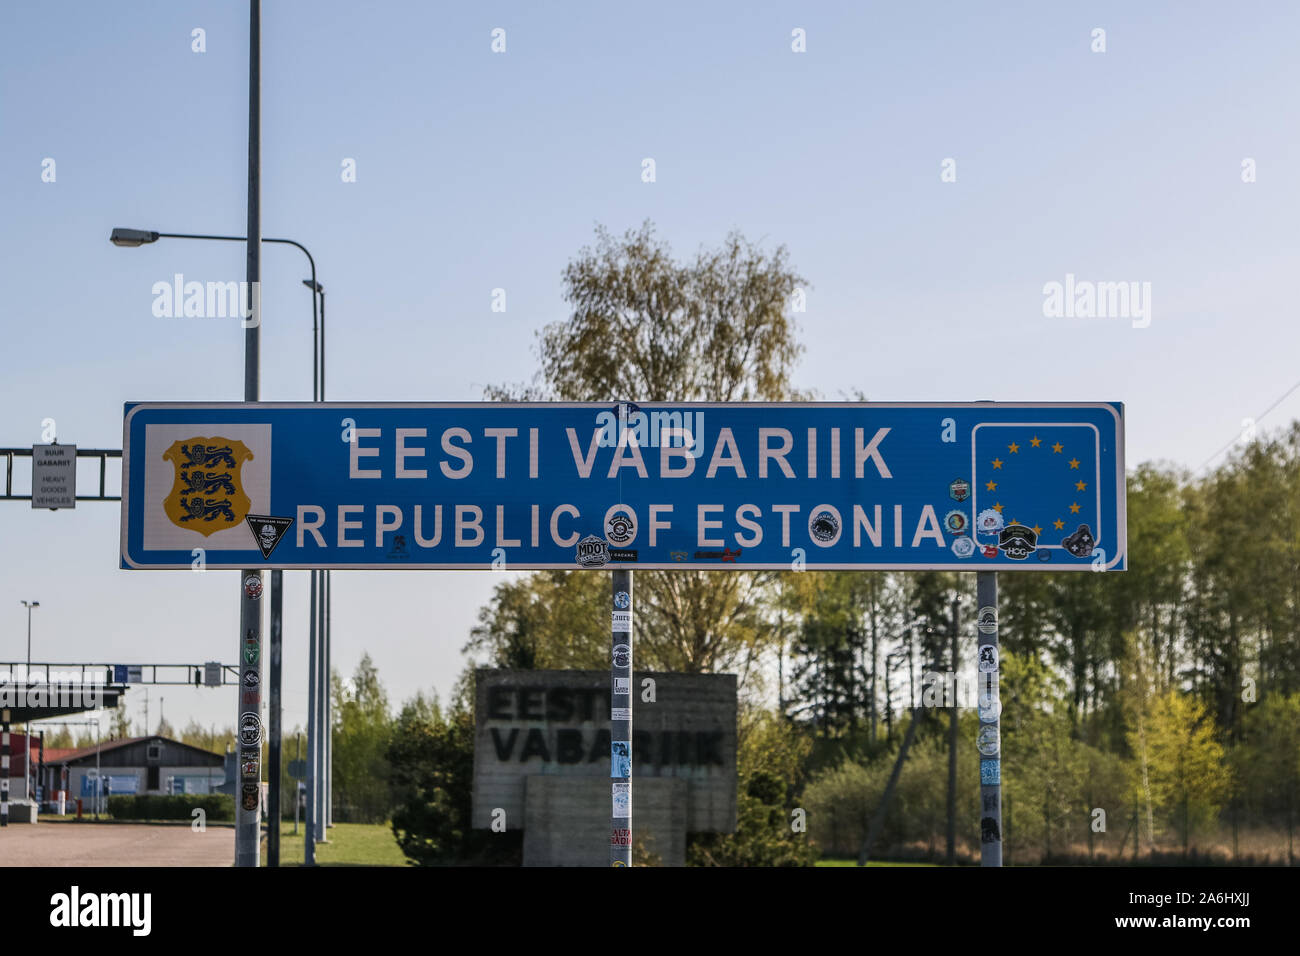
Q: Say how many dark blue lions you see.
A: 3